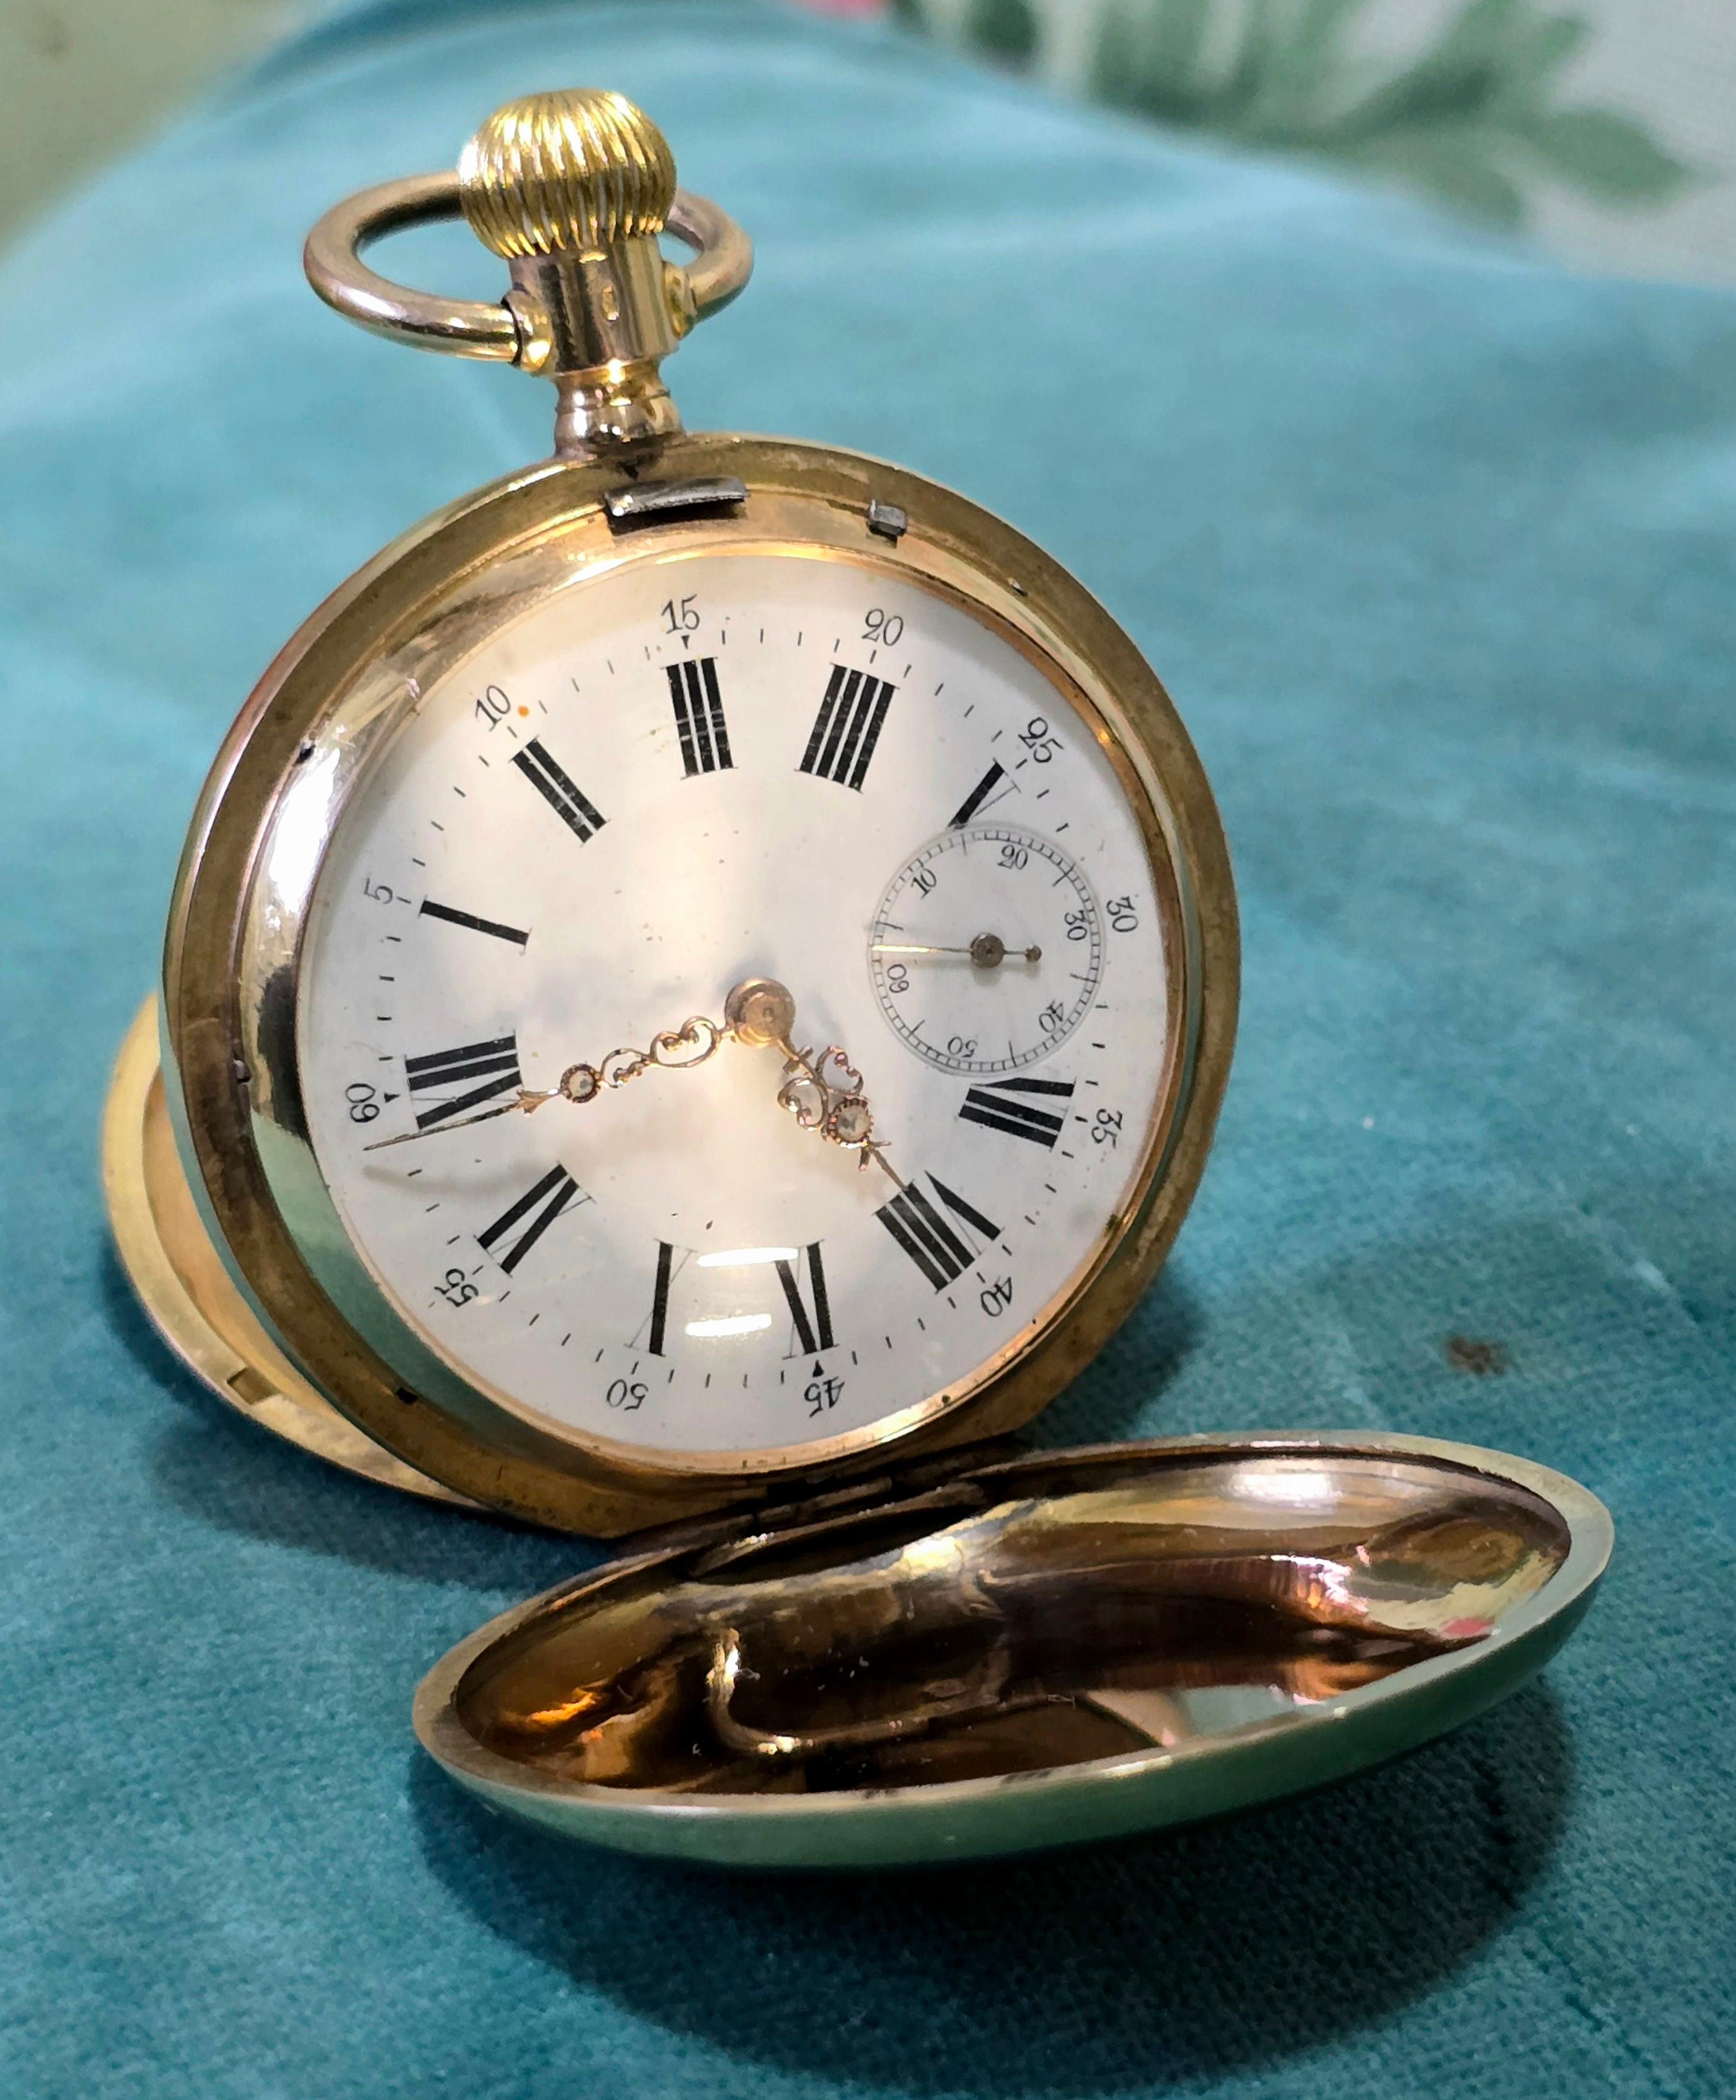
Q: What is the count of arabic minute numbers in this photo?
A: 12